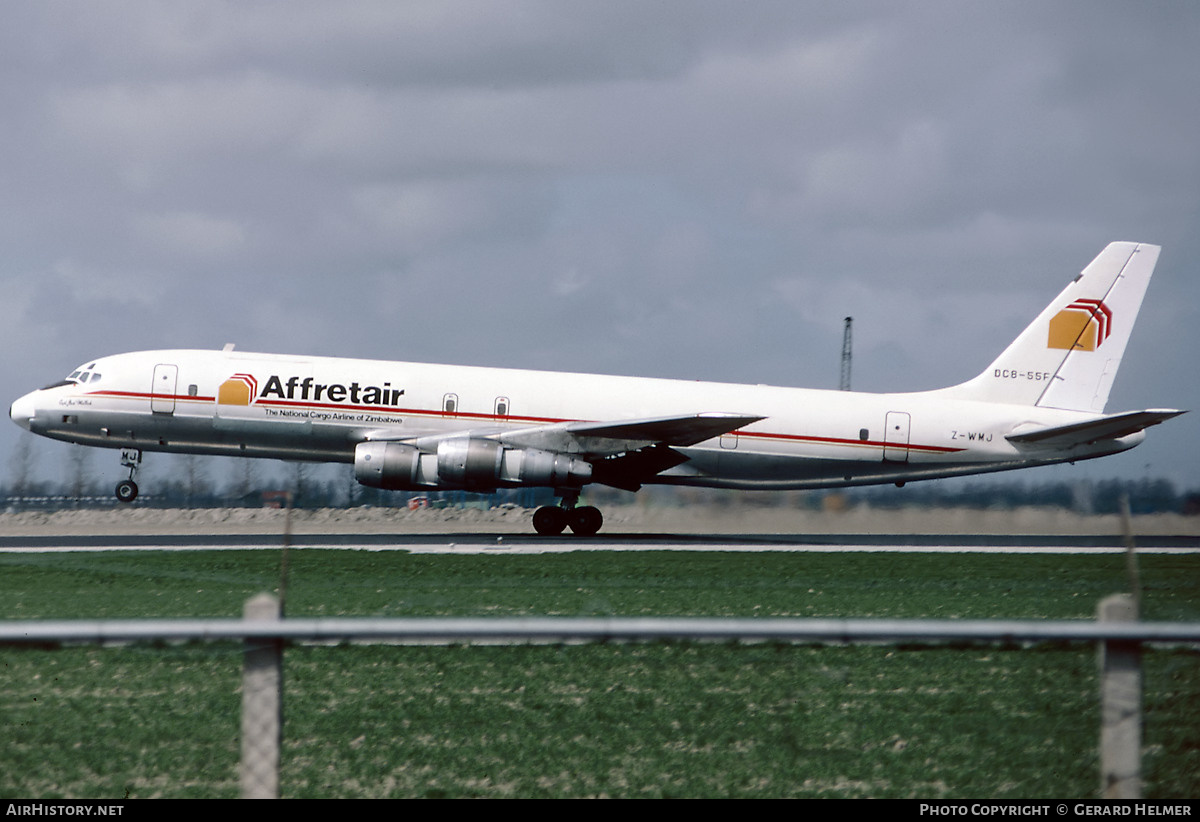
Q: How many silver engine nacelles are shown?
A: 2